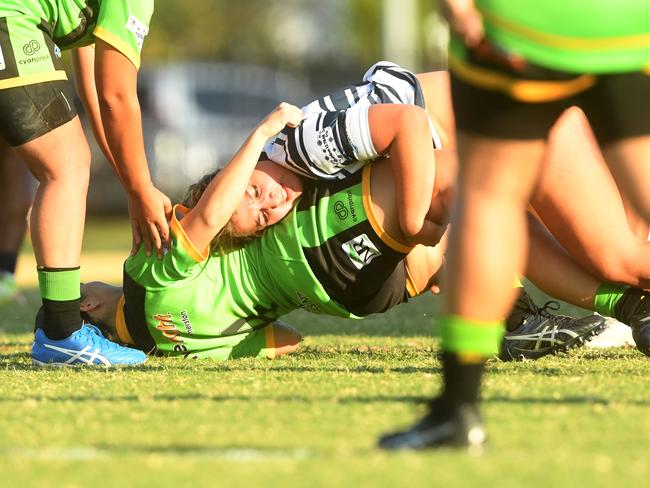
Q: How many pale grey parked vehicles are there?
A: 1